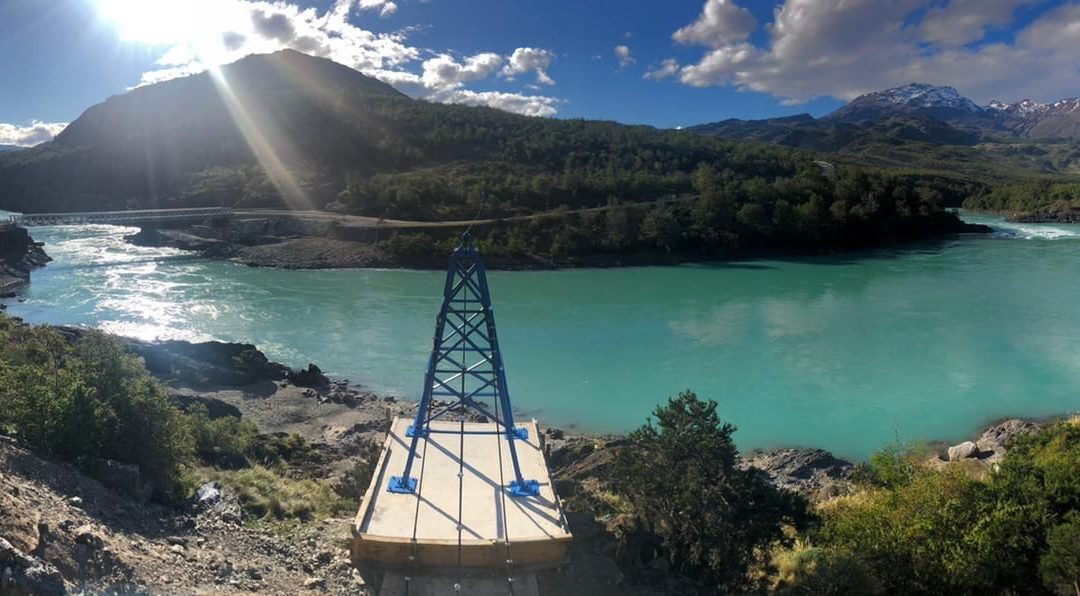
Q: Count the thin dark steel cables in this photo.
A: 3